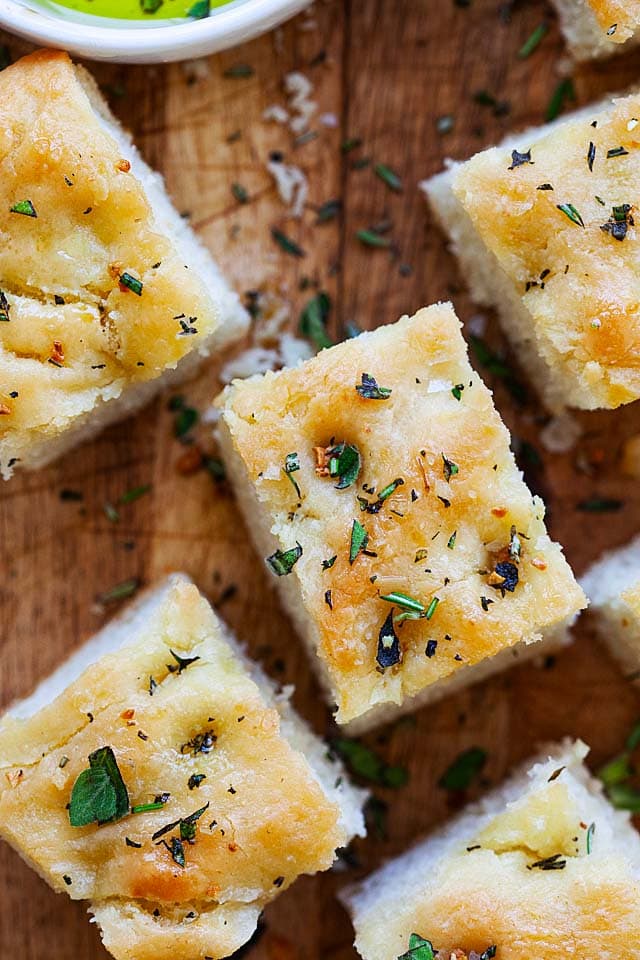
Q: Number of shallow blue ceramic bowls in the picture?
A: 0